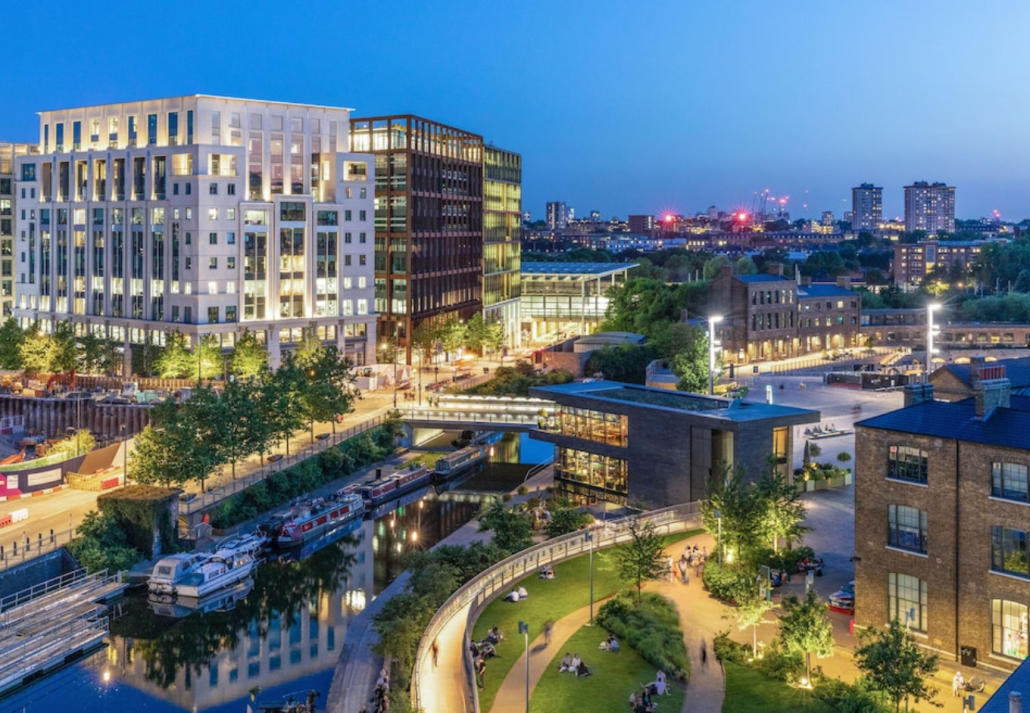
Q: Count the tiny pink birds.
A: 0